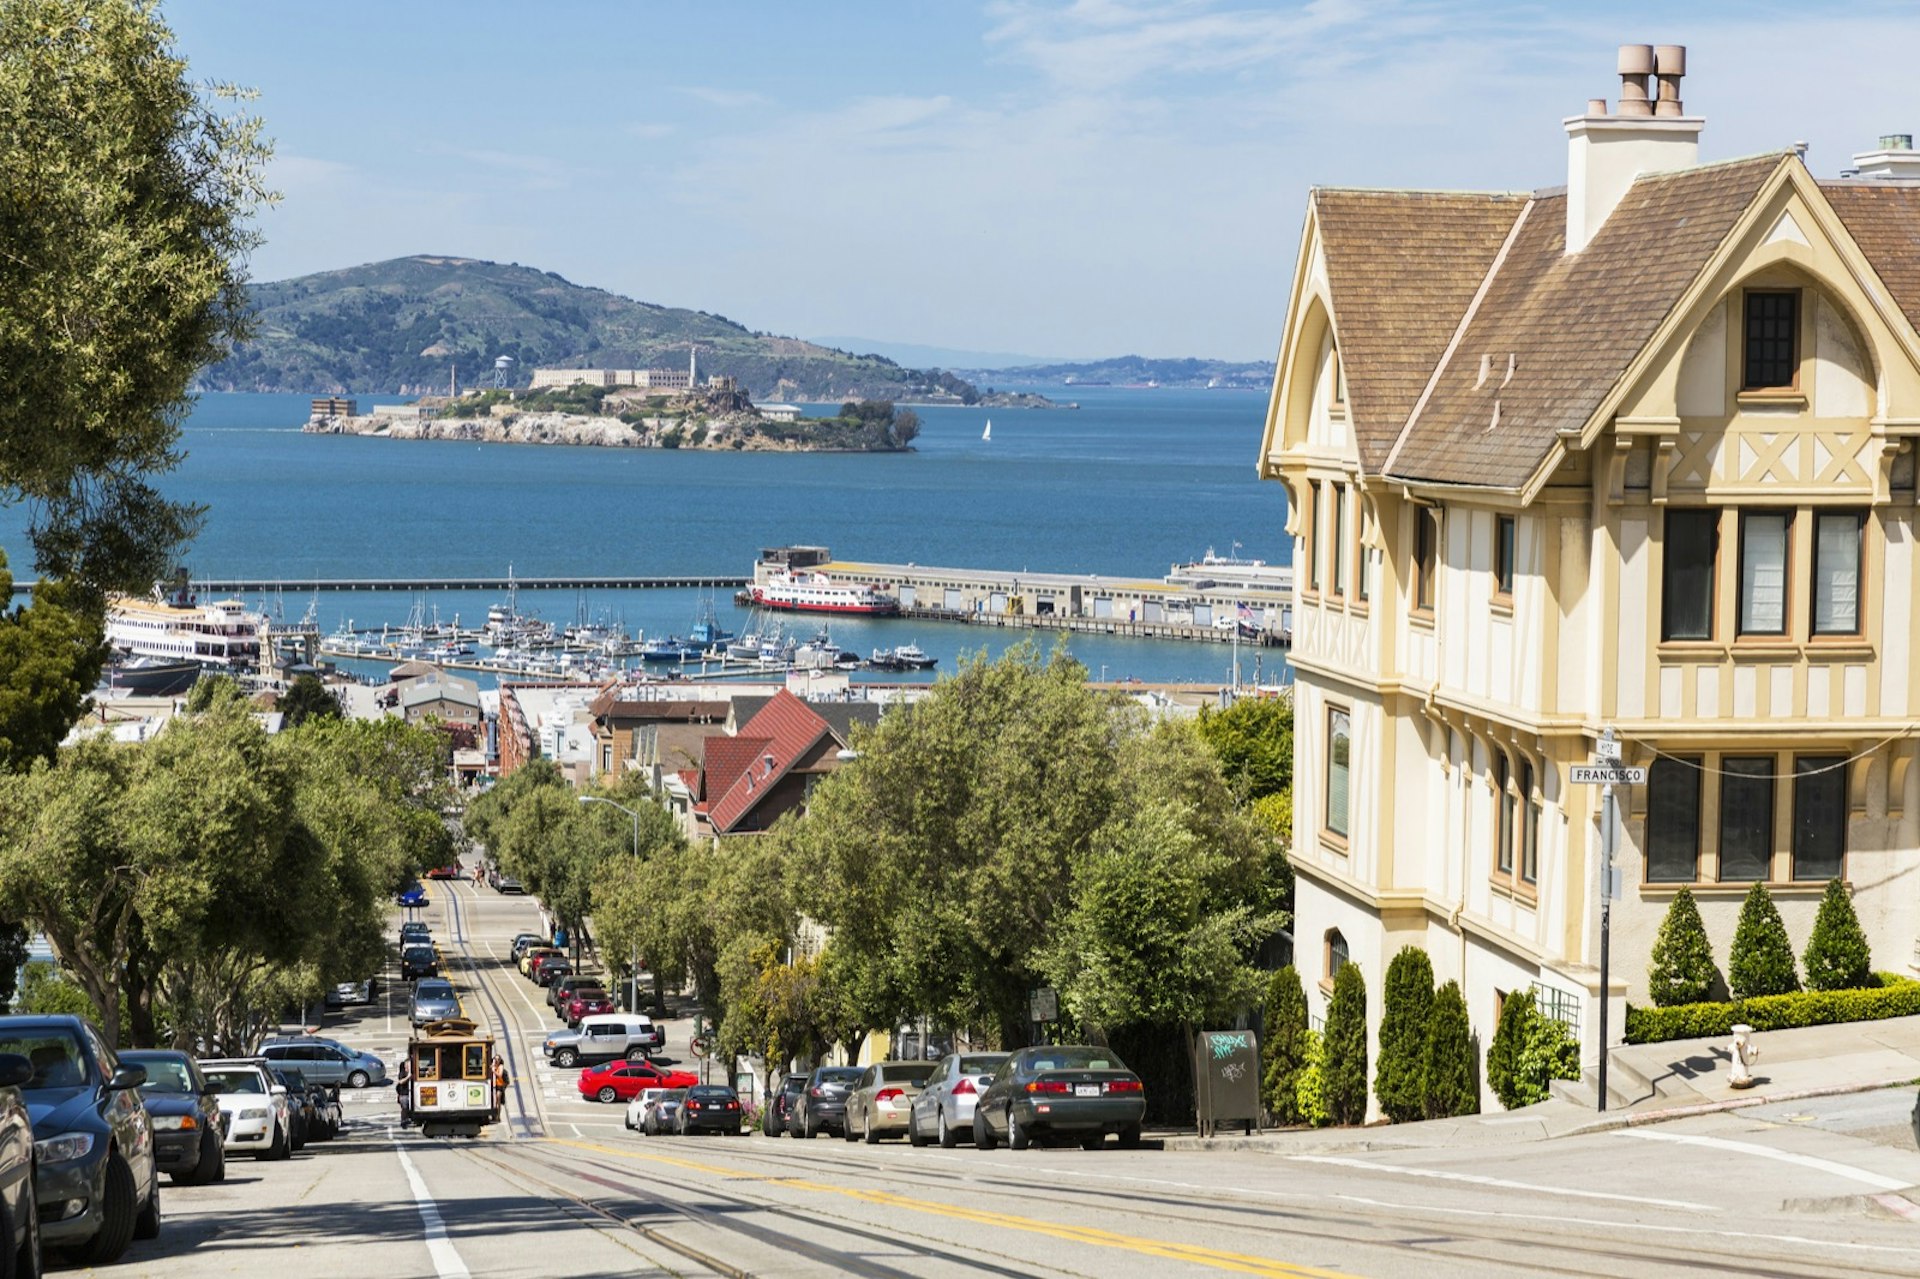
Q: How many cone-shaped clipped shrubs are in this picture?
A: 3